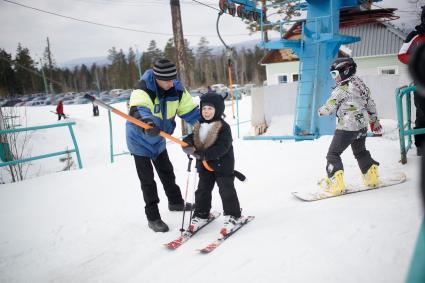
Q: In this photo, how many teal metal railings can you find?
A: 3